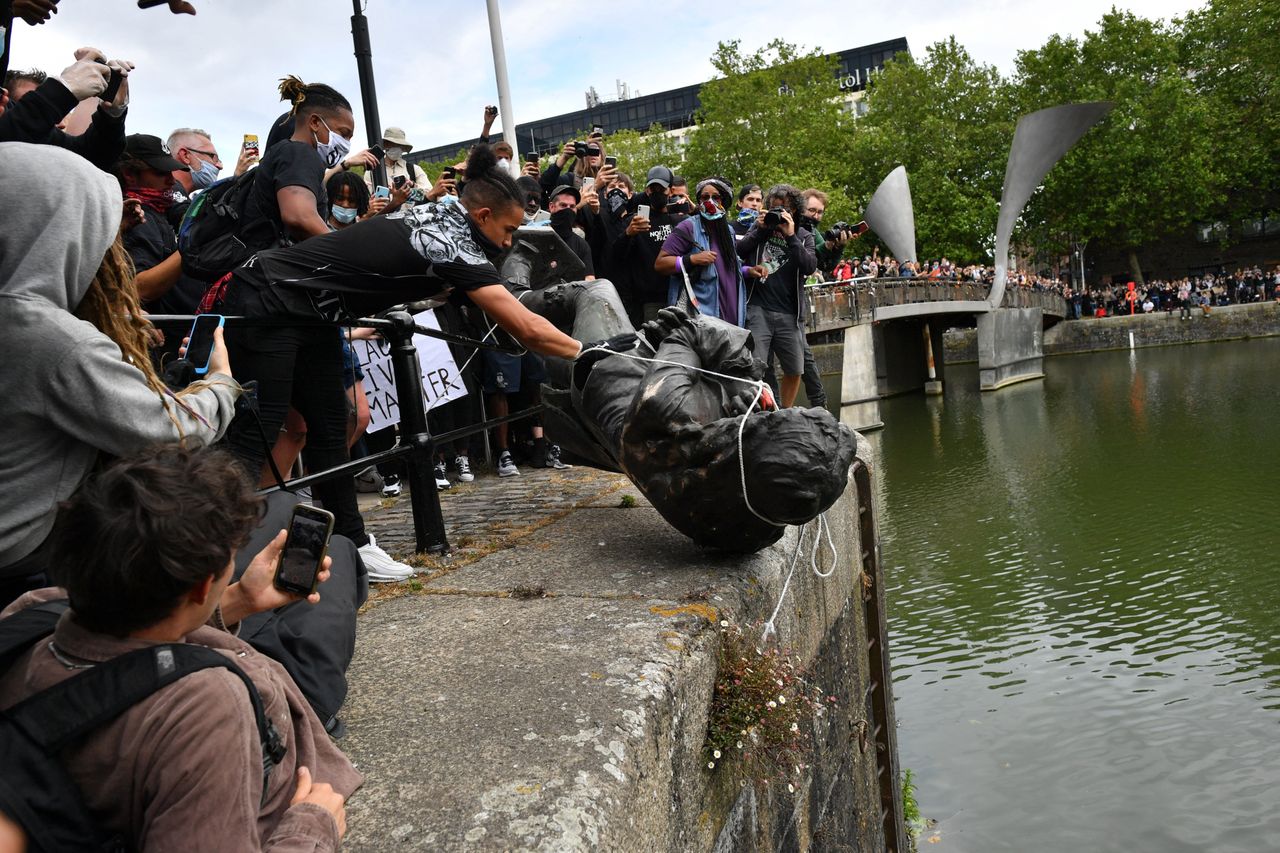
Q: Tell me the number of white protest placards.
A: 1